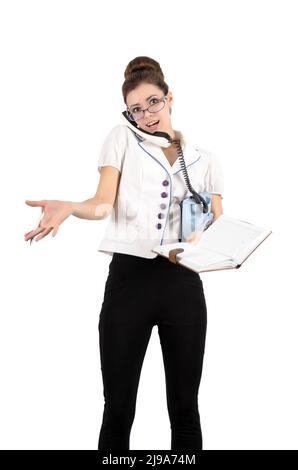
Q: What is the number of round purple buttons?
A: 5